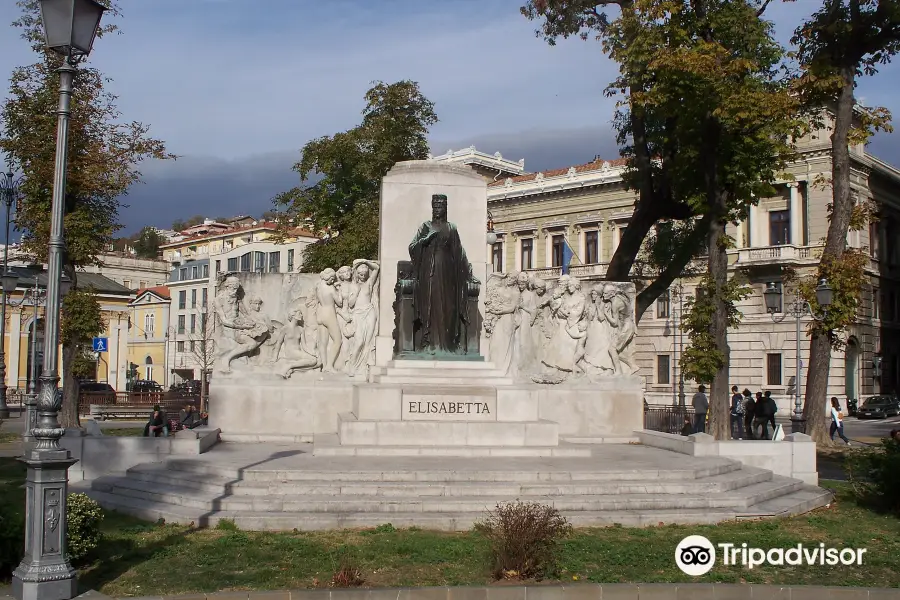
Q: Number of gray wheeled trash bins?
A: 0